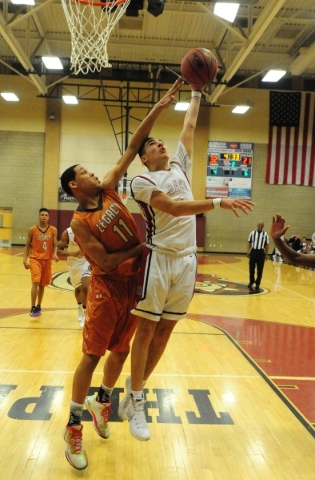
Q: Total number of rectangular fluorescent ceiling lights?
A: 8